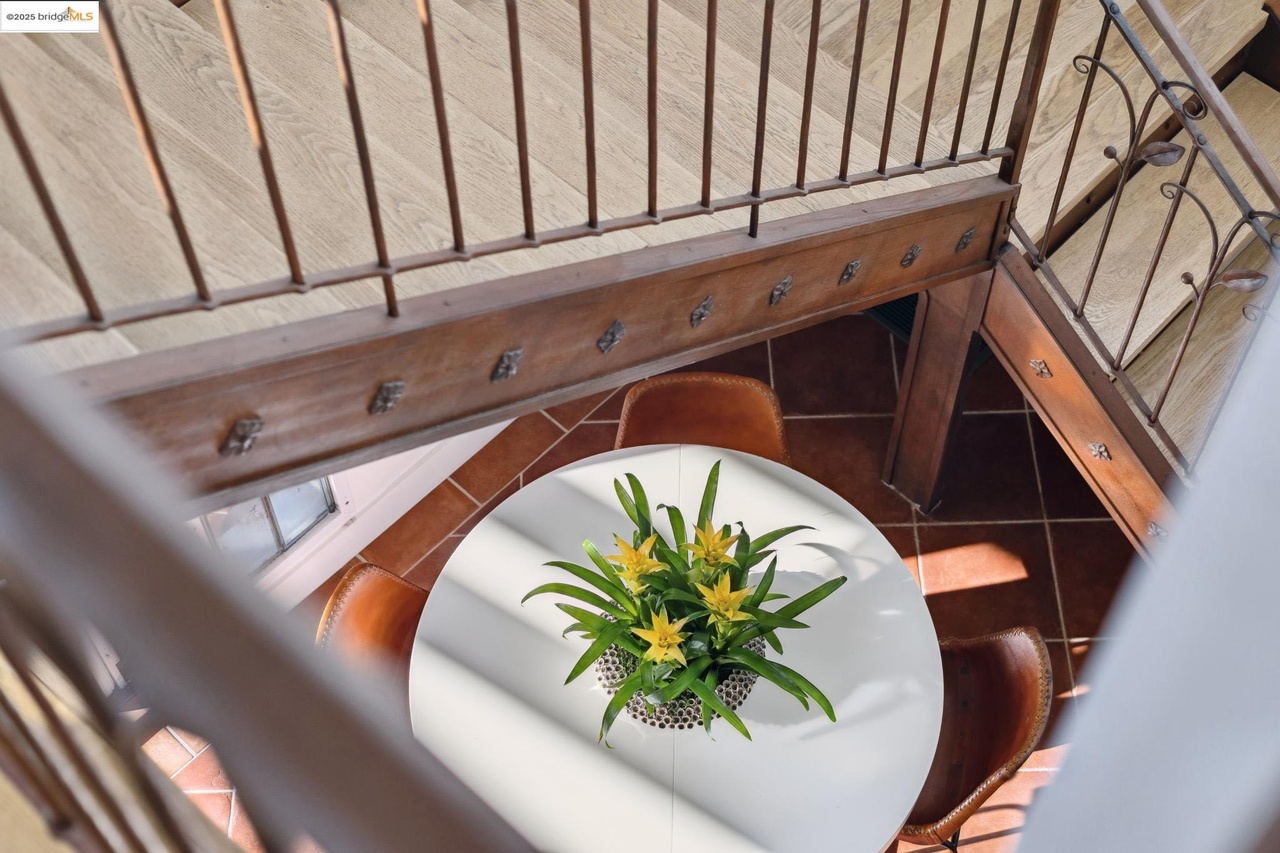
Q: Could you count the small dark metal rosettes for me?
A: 12